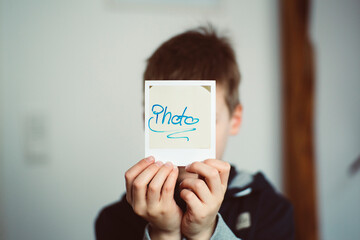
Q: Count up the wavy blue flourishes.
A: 1